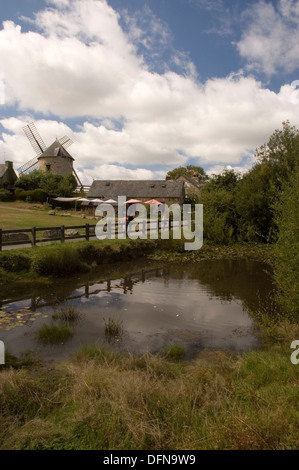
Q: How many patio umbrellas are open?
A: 5